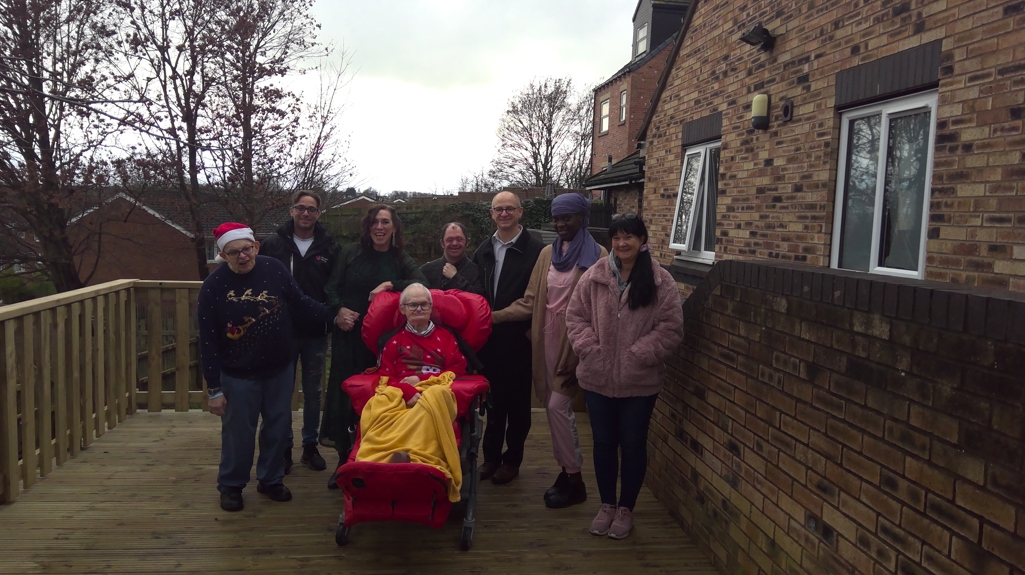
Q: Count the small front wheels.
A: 2